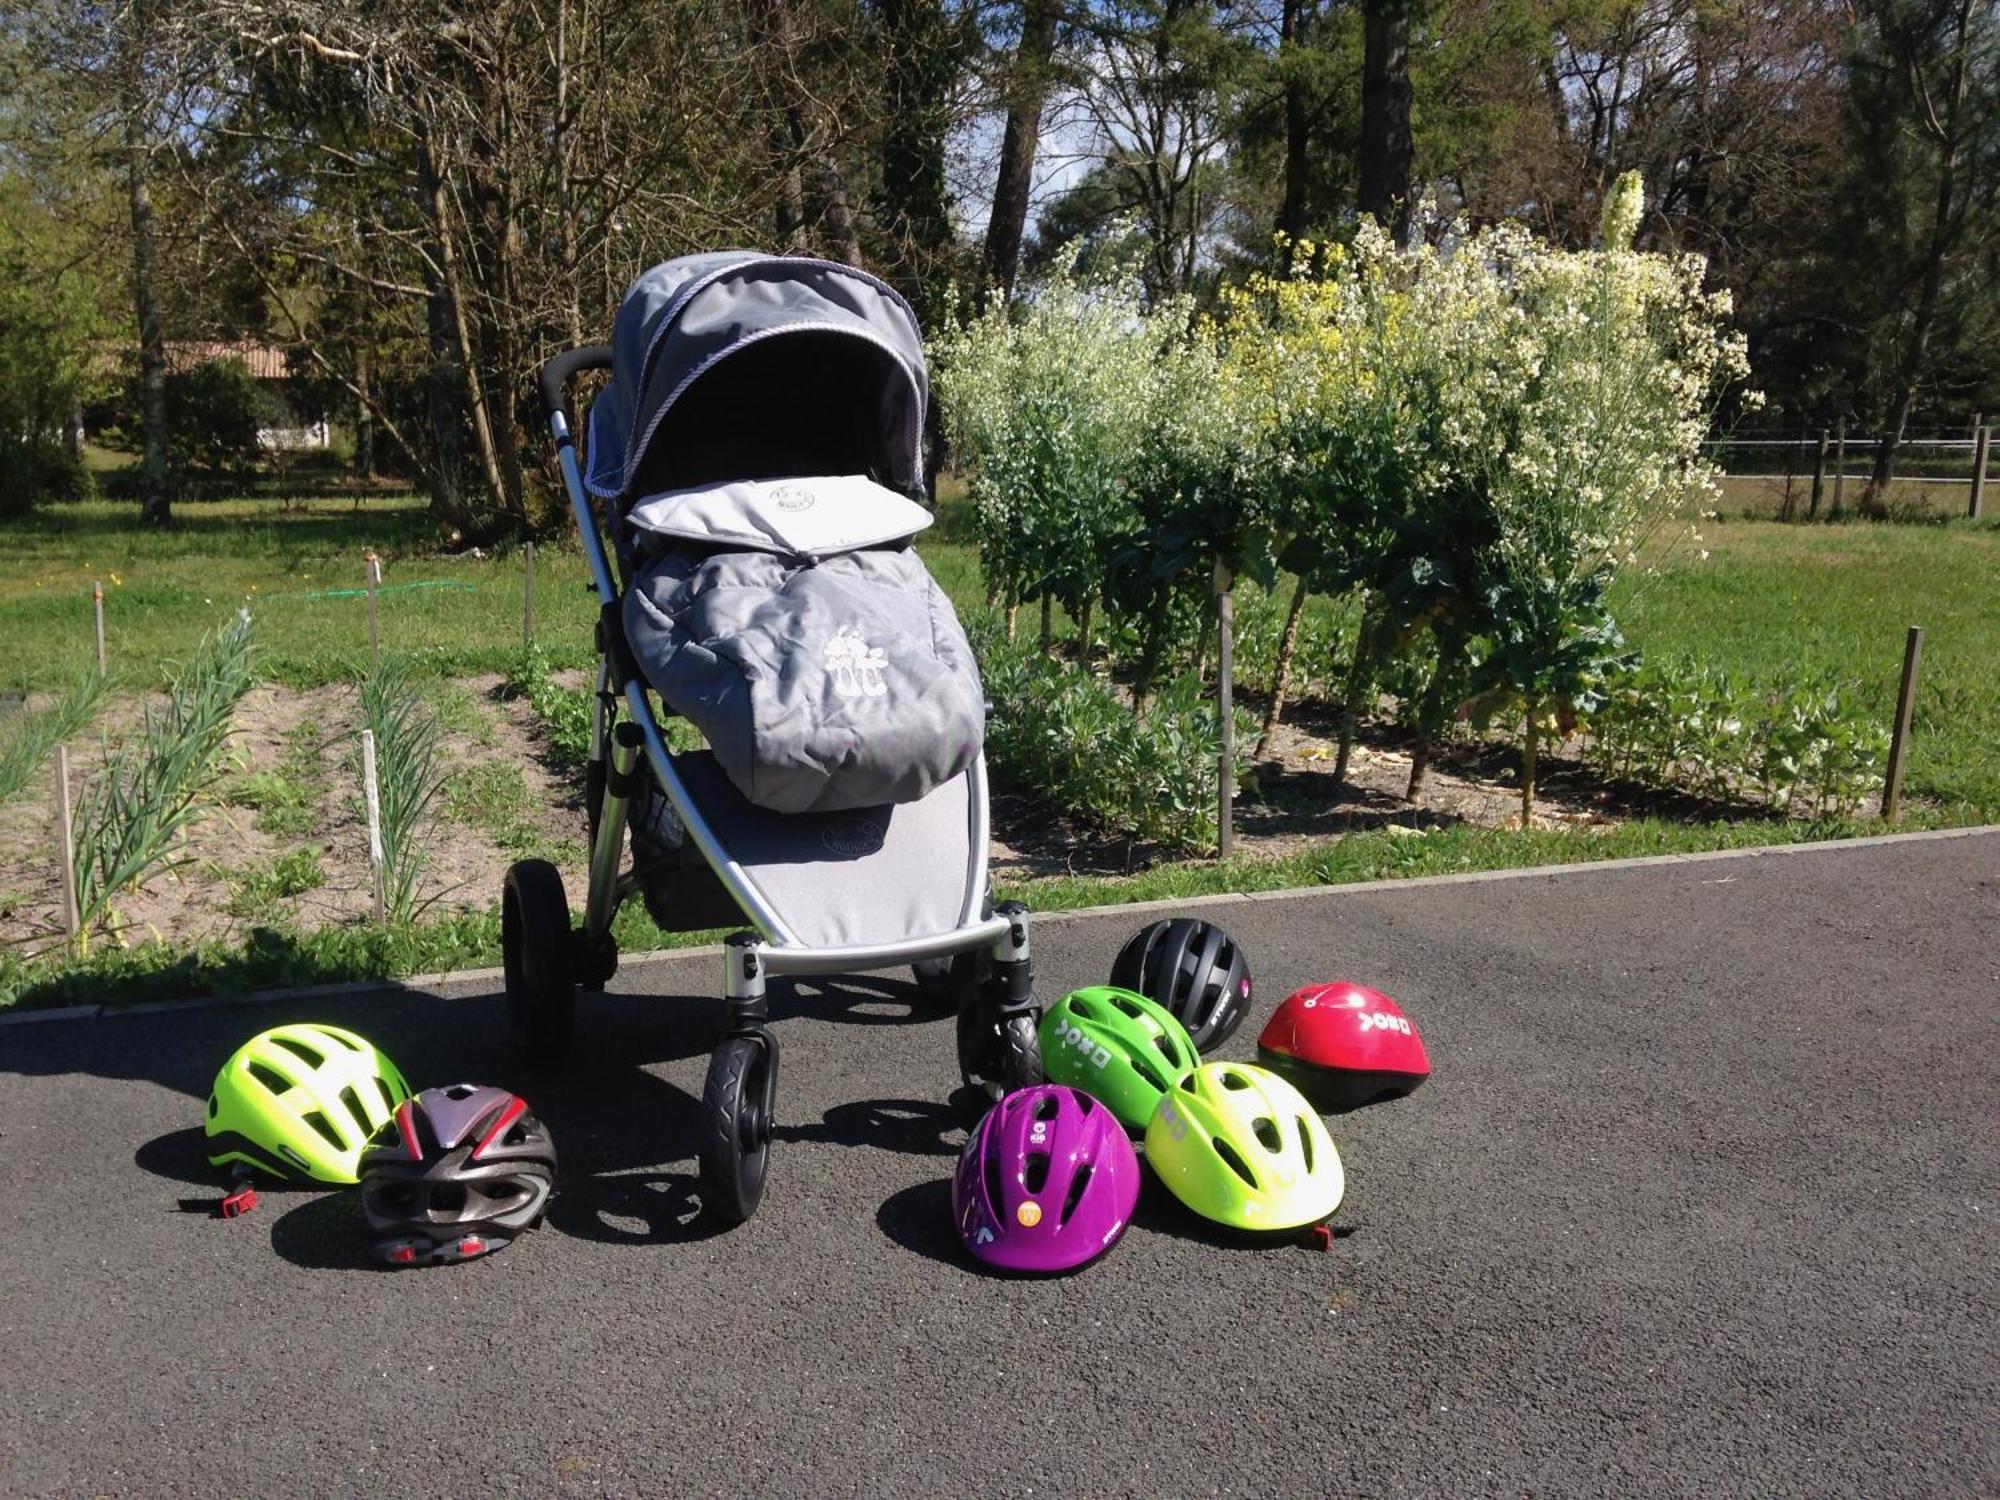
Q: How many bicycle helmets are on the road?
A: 7